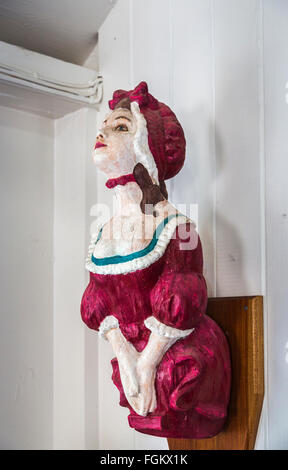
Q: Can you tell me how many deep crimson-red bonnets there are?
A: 1